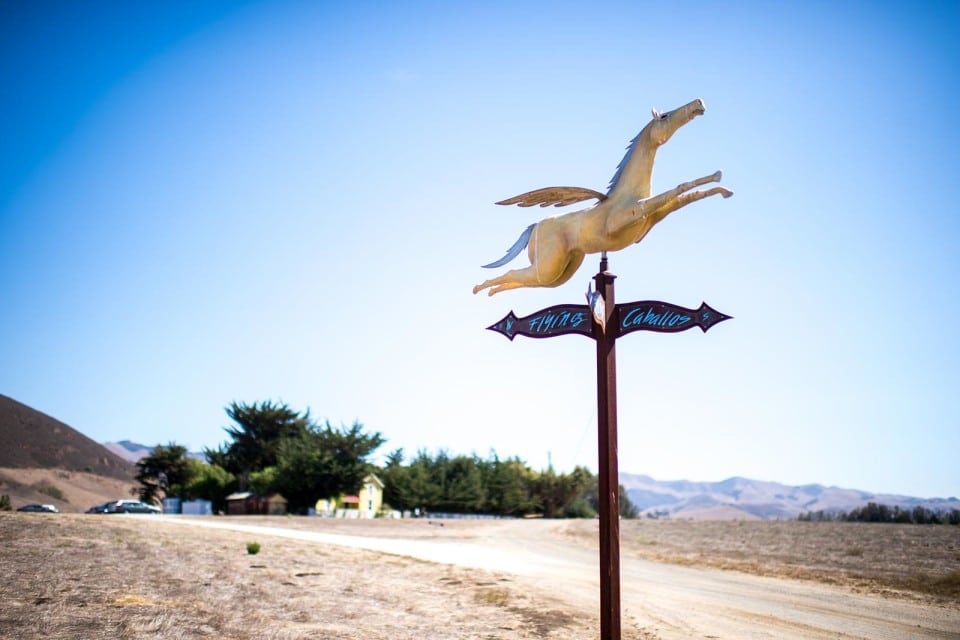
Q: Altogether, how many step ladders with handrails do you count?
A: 0